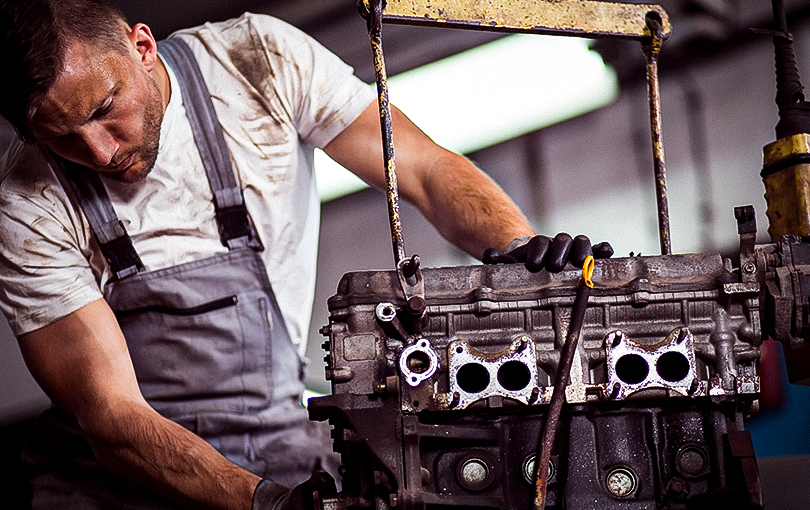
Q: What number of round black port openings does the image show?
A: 4